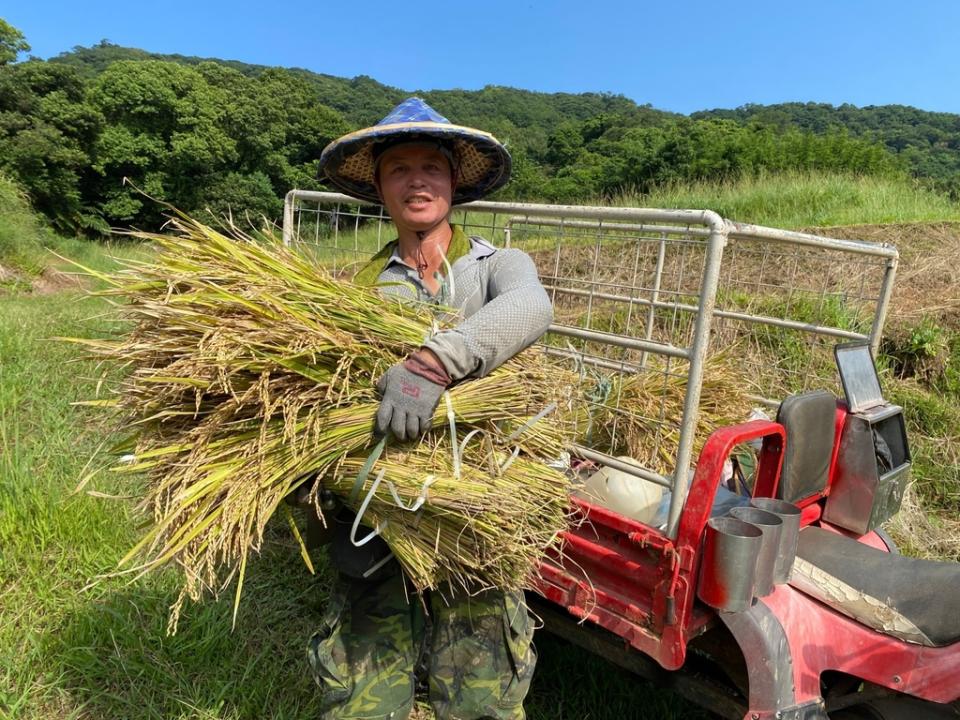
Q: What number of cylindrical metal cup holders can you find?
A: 3